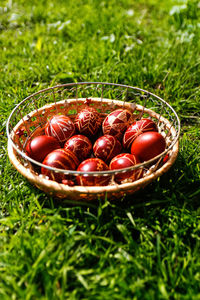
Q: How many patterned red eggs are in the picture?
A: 9